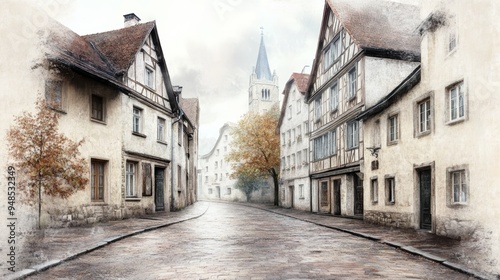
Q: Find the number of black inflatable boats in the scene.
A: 0